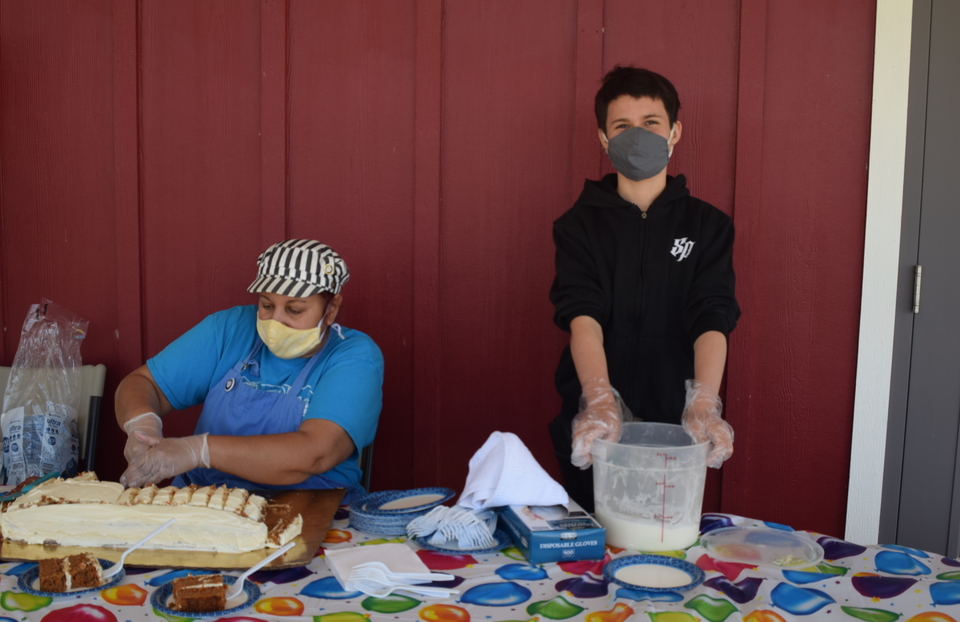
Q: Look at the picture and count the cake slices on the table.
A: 2